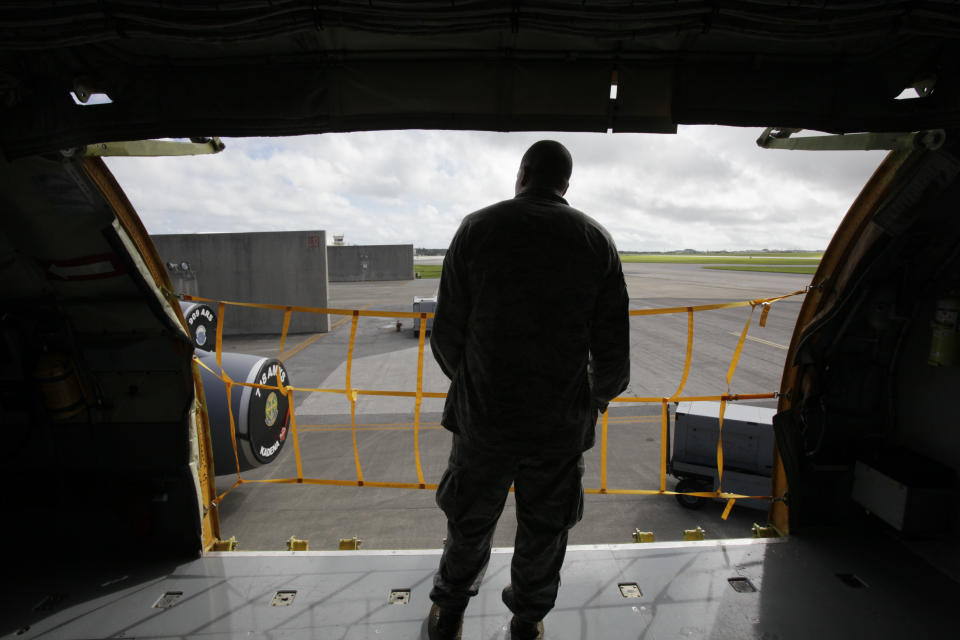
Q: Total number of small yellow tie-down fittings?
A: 6